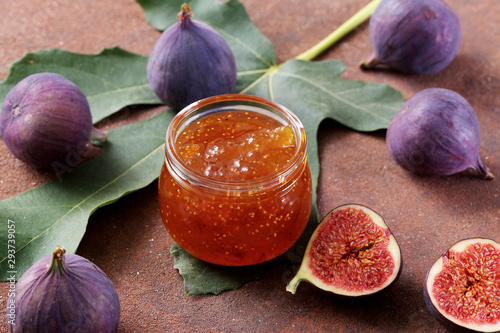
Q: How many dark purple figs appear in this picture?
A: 5